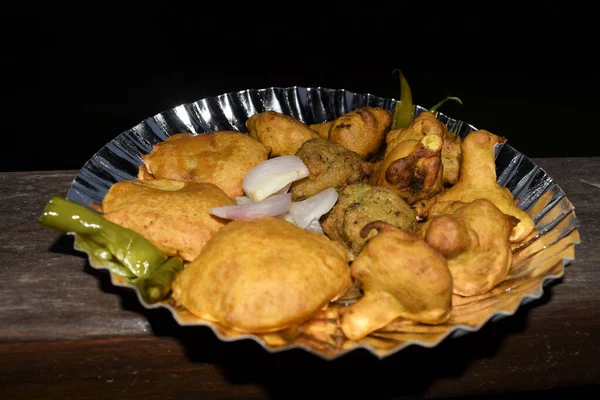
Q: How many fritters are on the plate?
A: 12